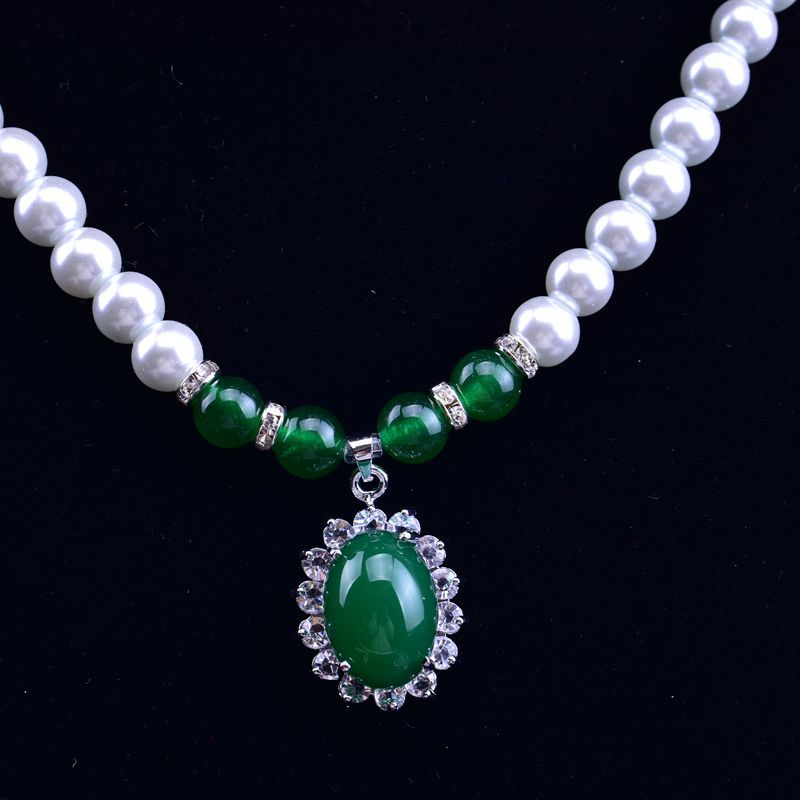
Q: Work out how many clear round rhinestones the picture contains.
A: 14